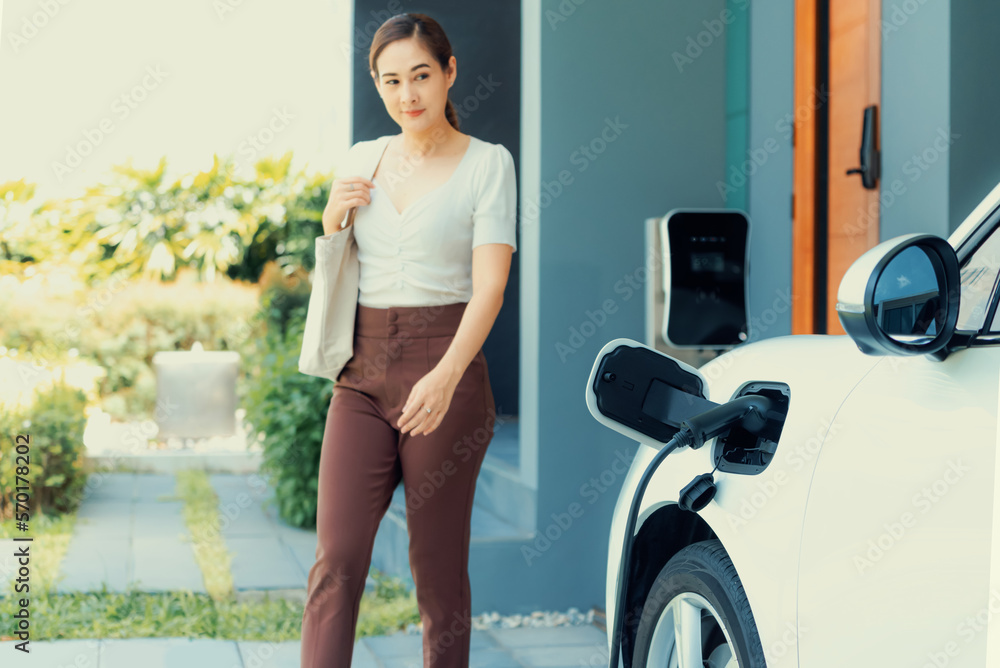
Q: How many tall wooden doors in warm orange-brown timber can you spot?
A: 1